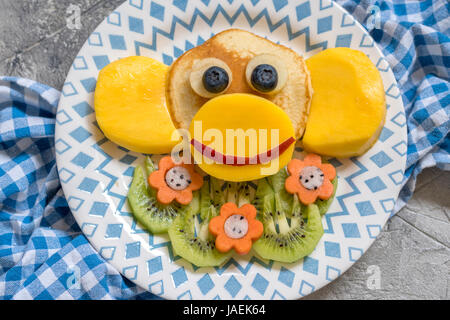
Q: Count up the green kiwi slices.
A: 5